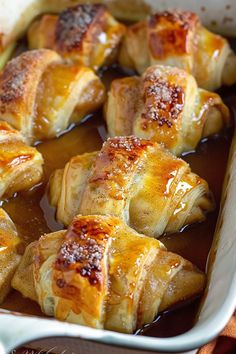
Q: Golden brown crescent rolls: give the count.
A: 8